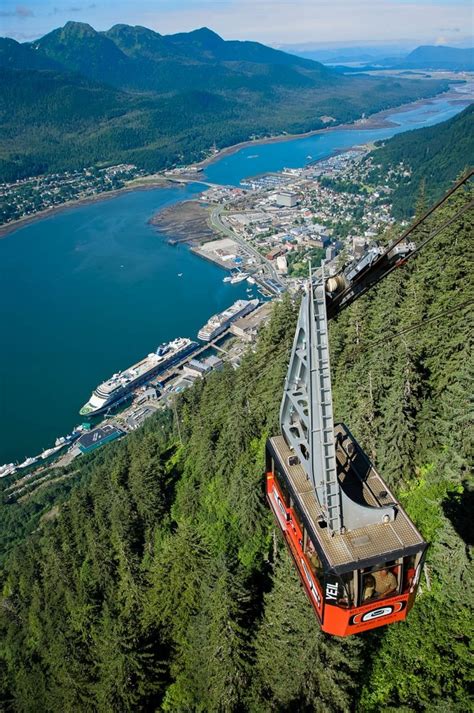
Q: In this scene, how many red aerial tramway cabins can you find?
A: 1